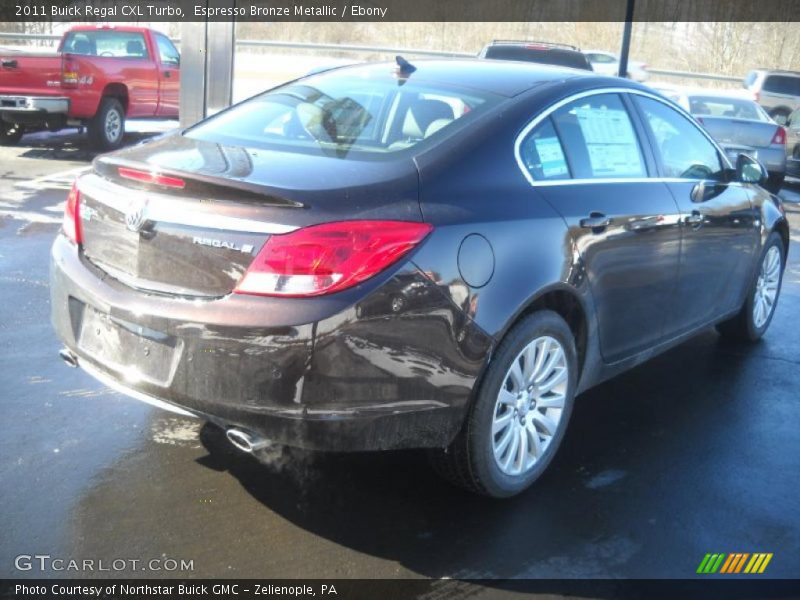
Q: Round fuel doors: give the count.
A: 1